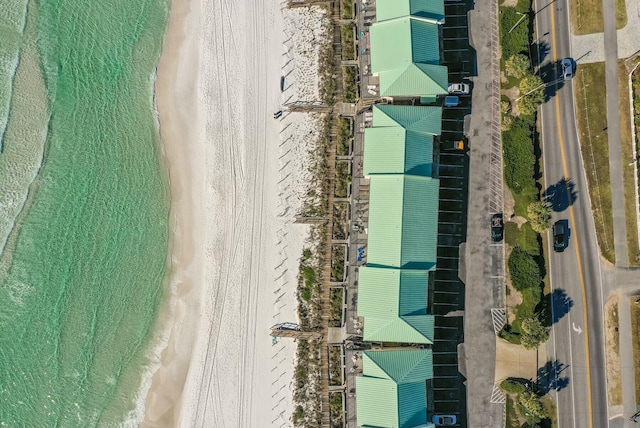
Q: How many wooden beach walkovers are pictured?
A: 4